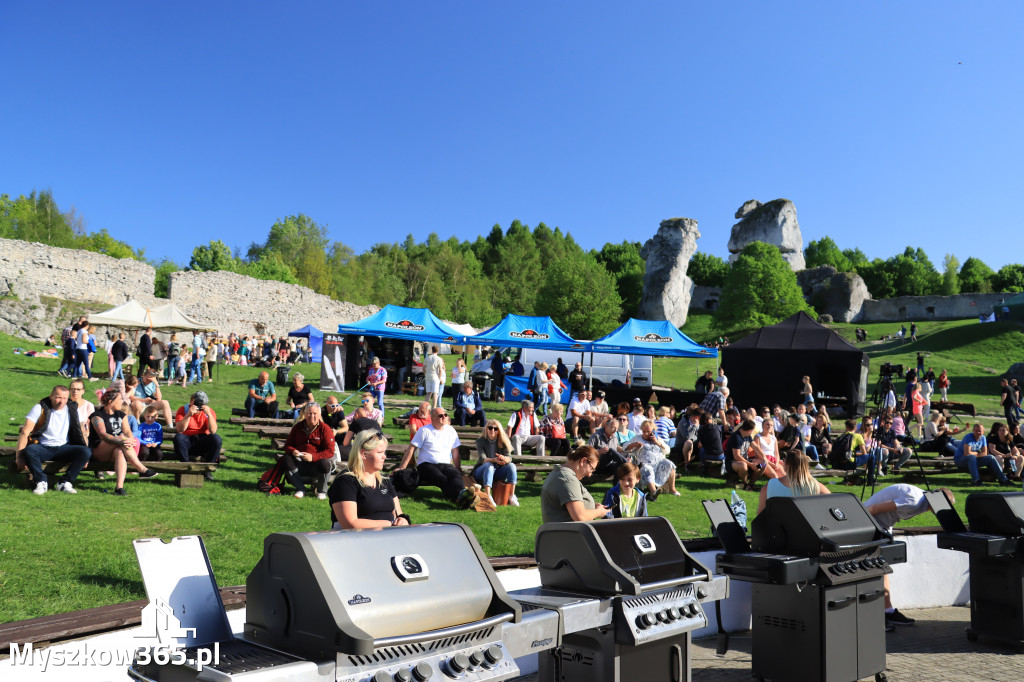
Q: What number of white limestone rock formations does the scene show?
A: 2